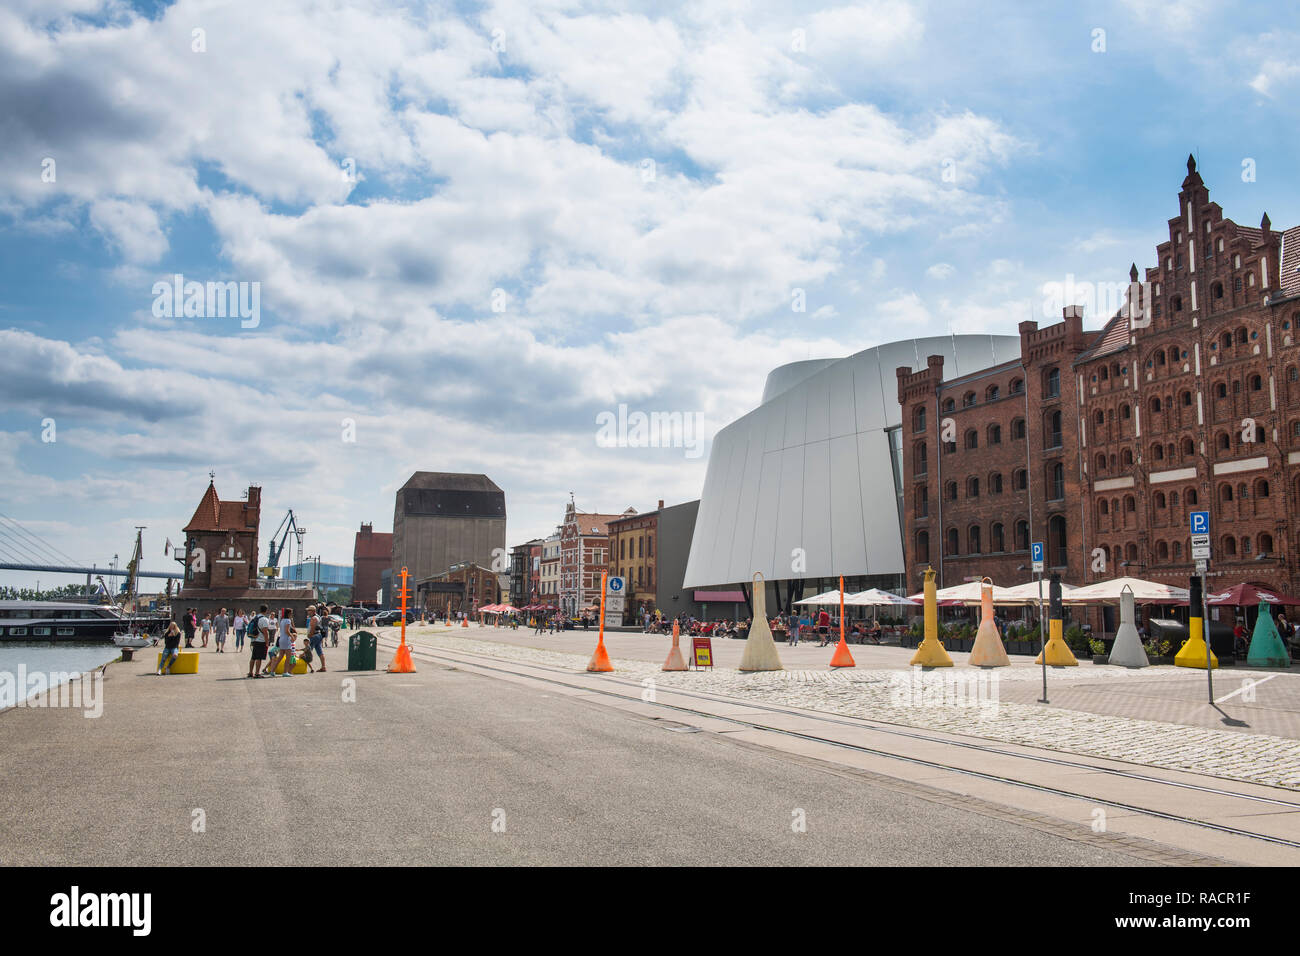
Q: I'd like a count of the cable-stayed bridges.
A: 1